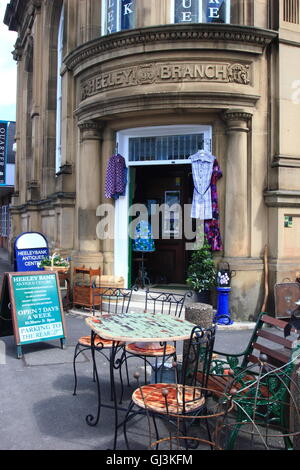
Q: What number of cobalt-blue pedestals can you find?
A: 1